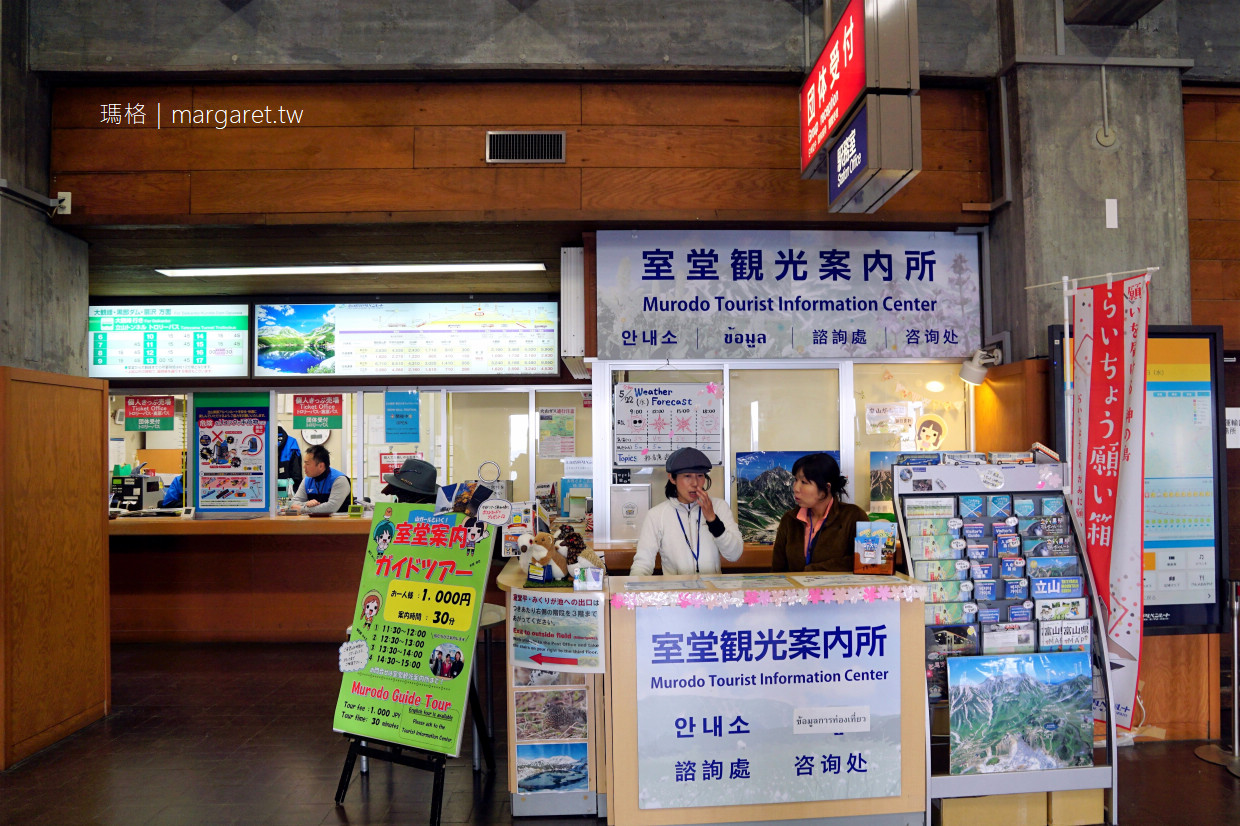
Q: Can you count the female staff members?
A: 2